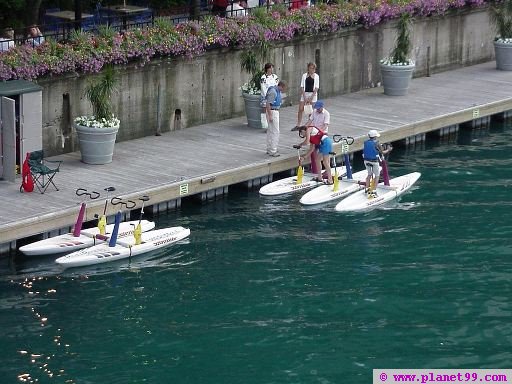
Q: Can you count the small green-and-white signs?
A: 3